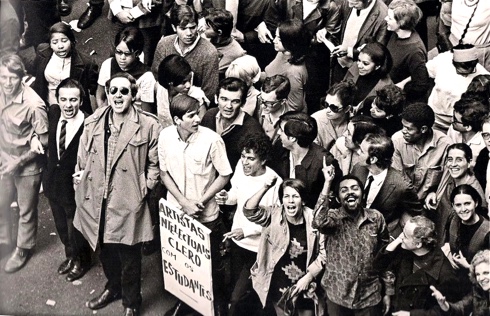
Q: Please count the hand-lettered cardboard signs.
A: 1